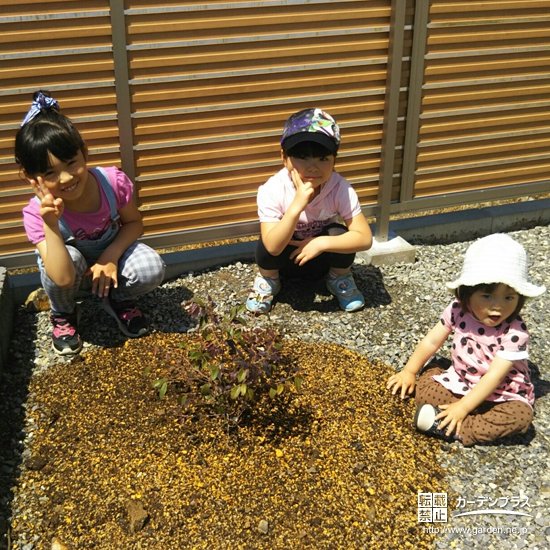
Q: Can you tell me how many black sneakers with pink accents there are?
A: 2